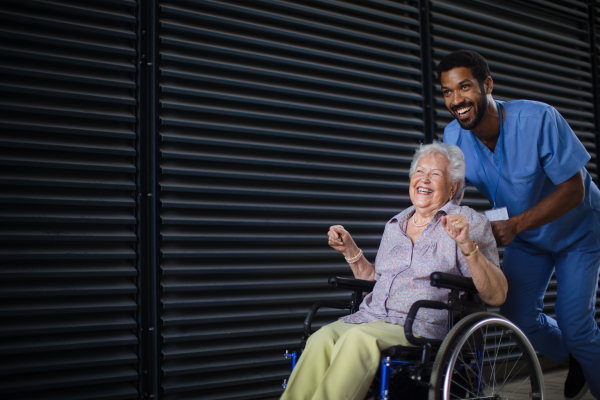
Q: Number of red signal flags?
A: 0